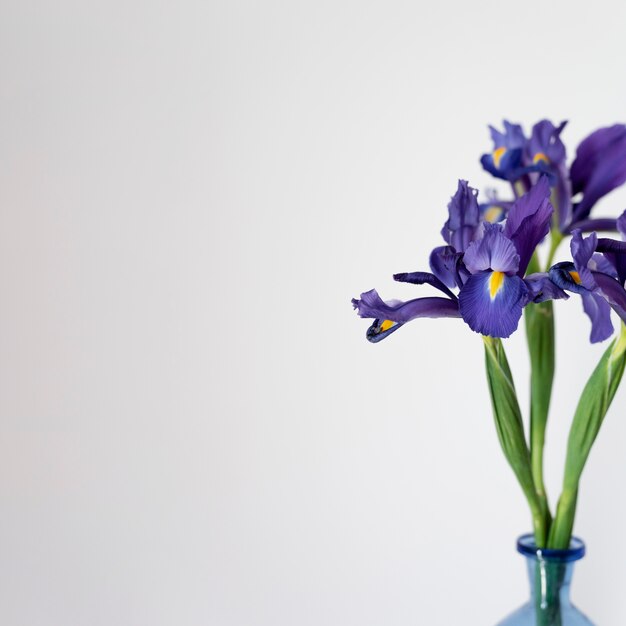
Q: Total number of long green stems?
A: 3